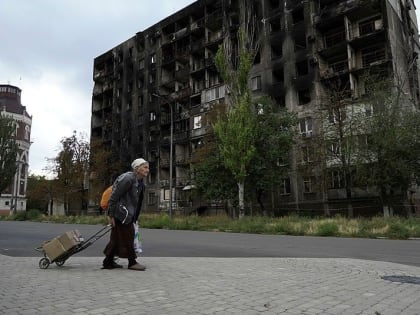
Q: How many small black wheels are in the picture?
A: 2